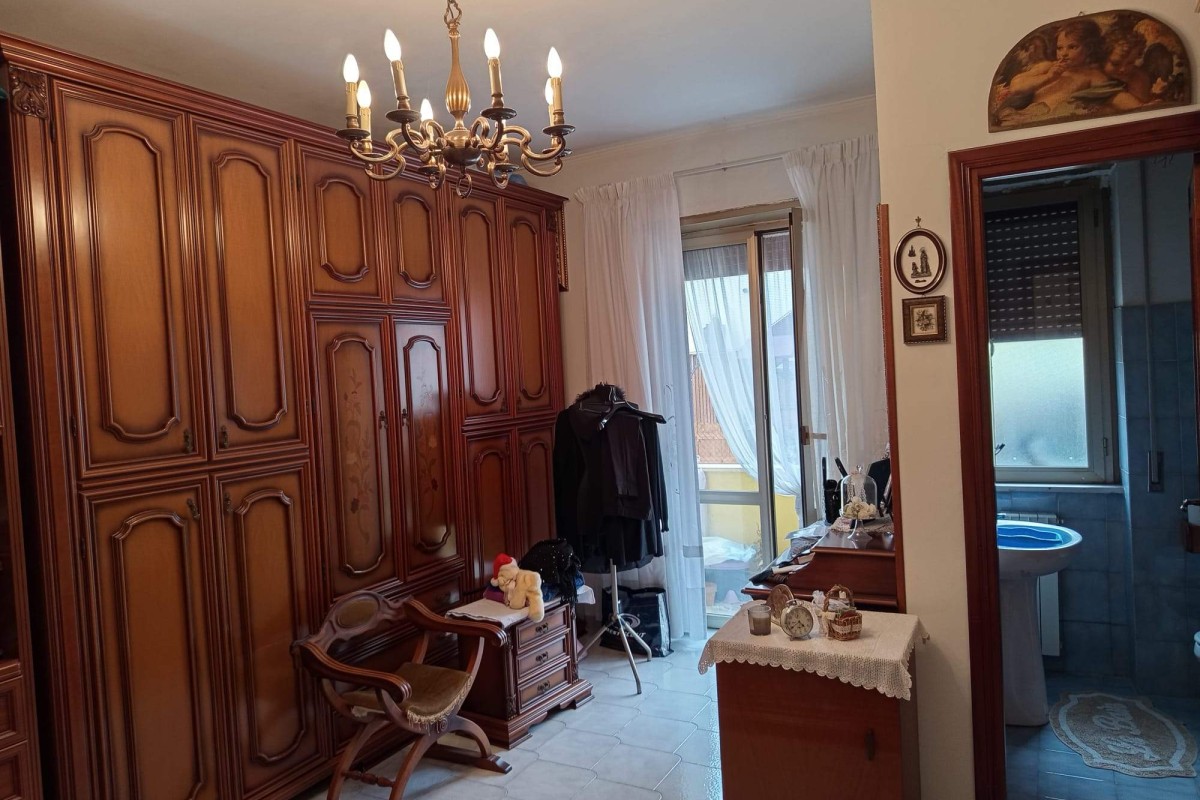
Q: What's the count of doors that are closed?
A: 12